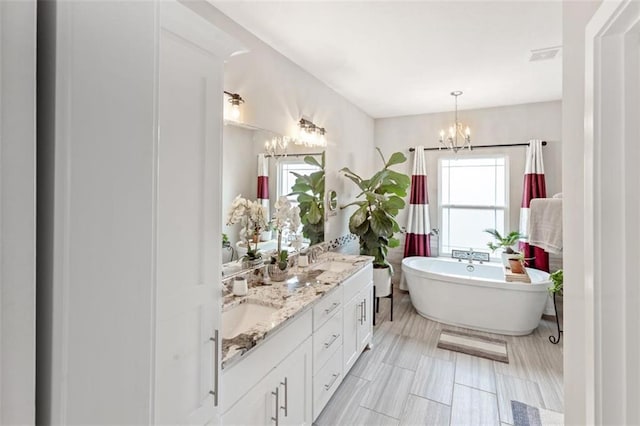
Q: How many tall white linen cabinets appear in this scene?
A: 1